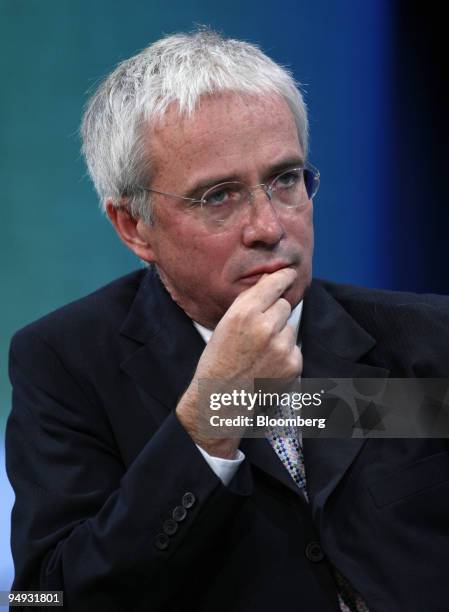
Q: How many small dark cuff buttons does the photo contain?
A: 4